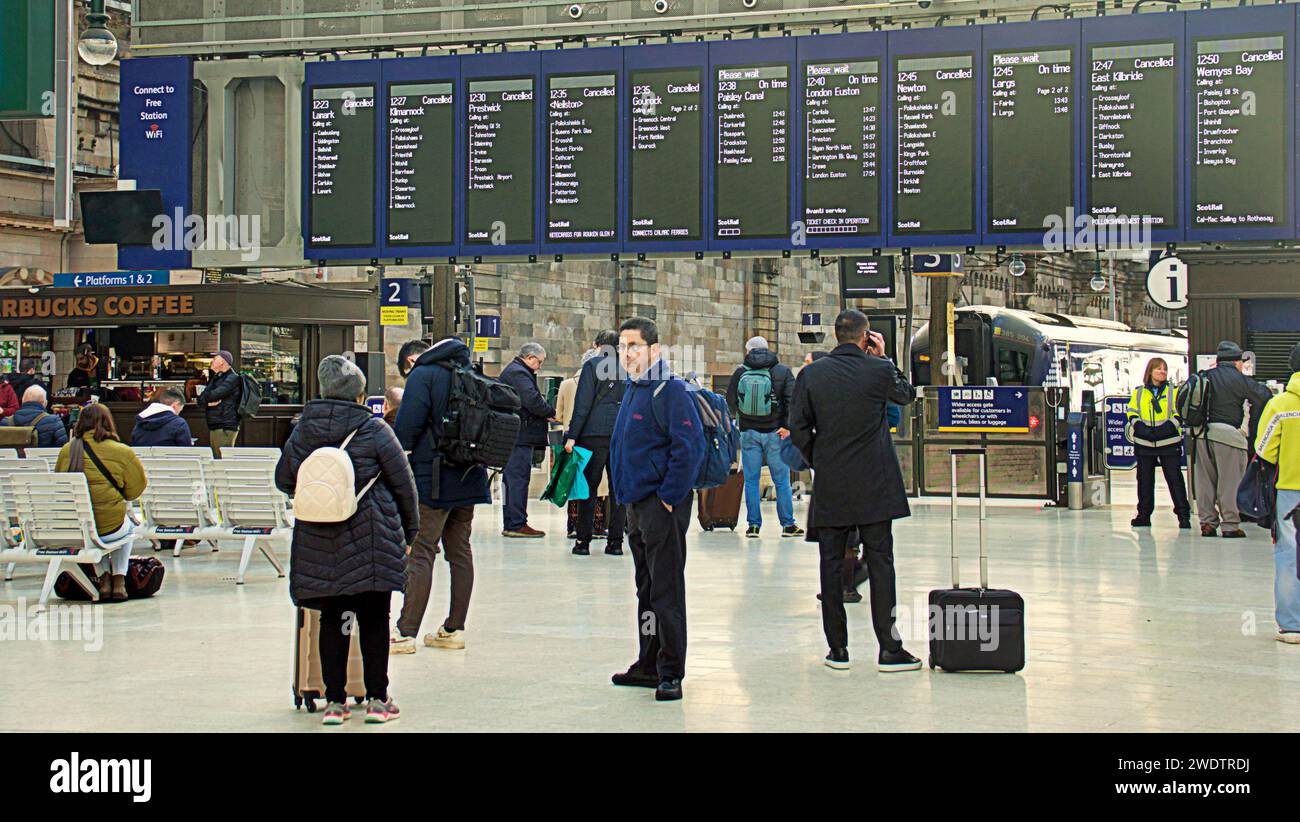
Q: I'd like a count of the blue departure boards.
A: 11